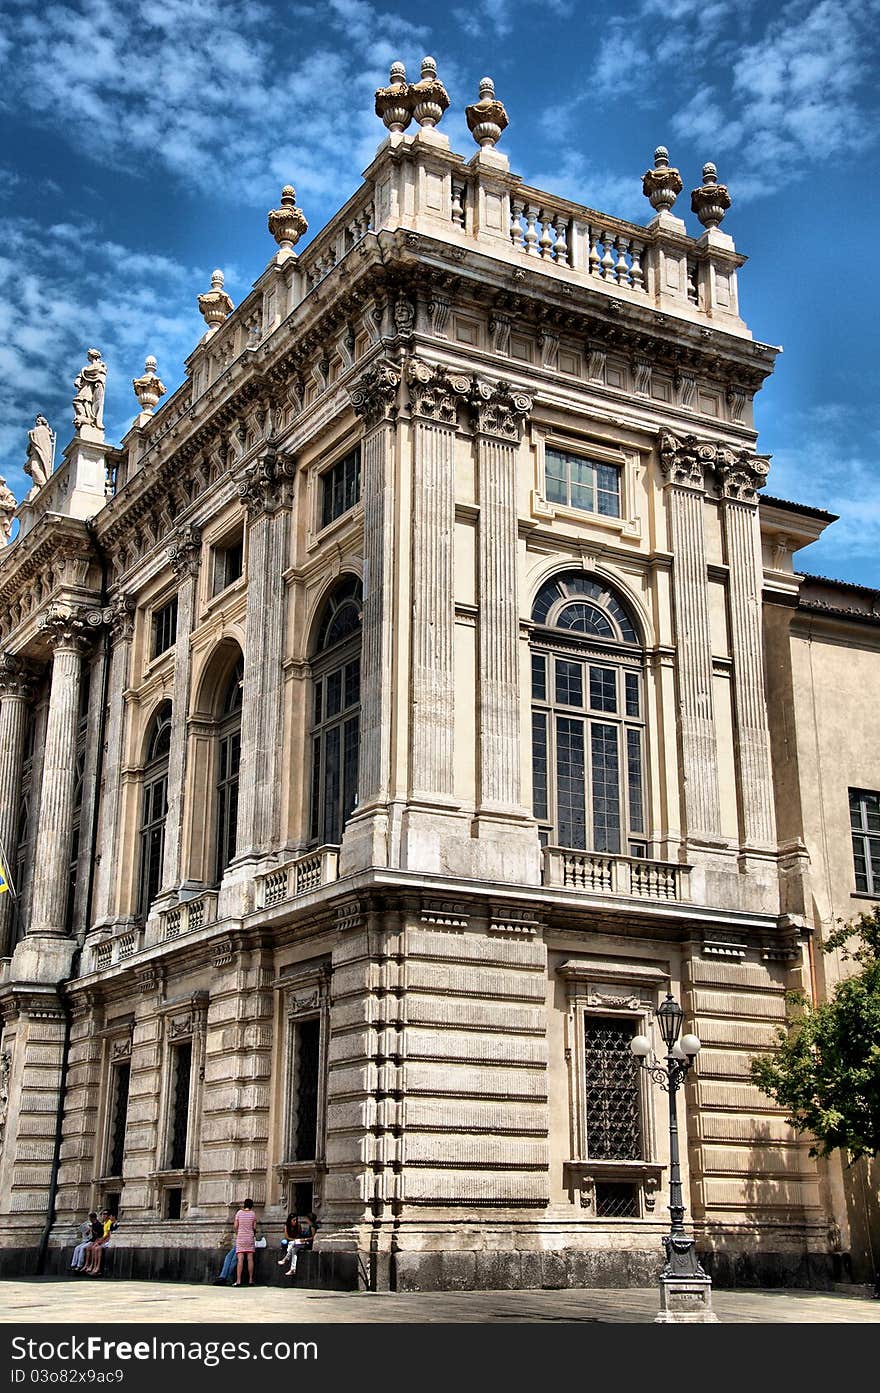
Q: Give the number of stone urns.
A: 8